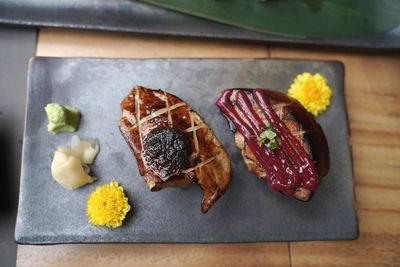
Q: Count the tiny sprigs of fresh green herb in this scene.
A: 1